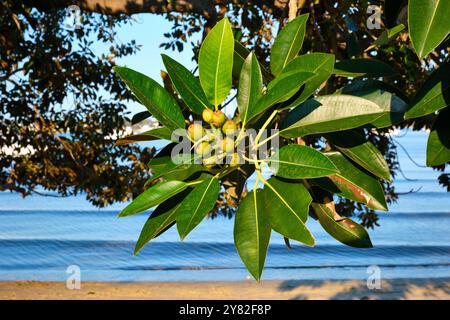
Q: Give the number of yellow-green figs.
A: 8